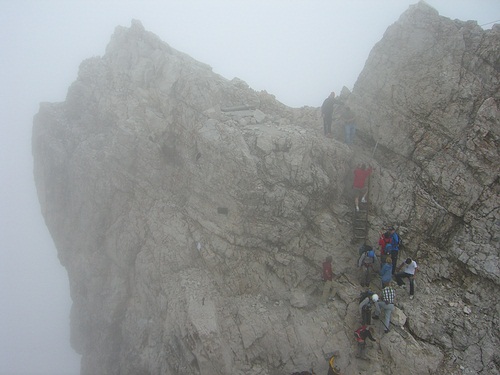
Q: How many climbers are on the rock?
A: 12